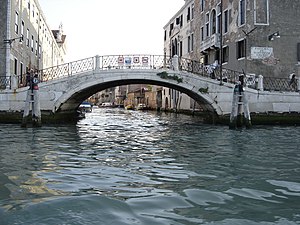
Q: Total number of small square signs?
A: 4